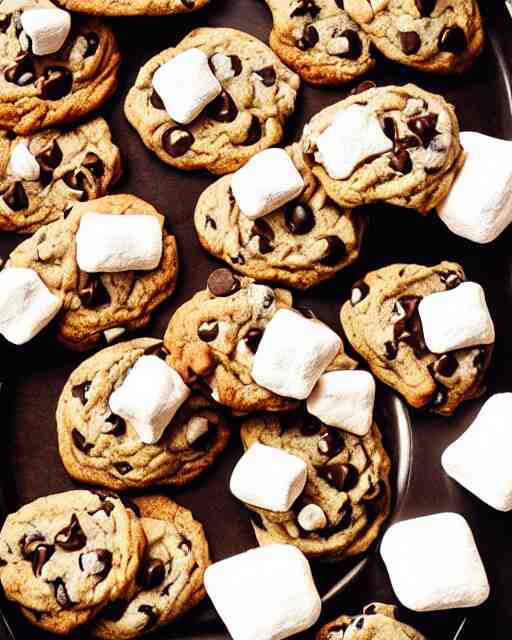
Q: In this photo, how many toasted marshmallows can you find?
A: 0